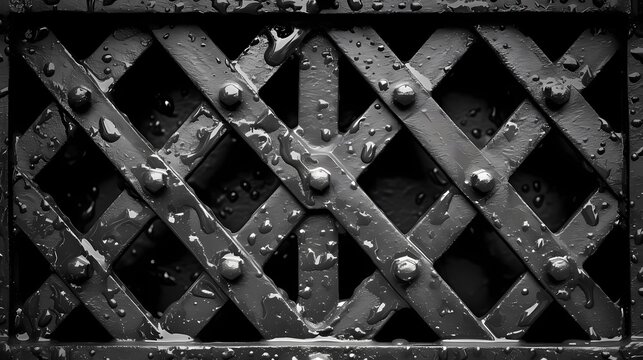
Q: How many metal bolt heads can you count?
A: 11